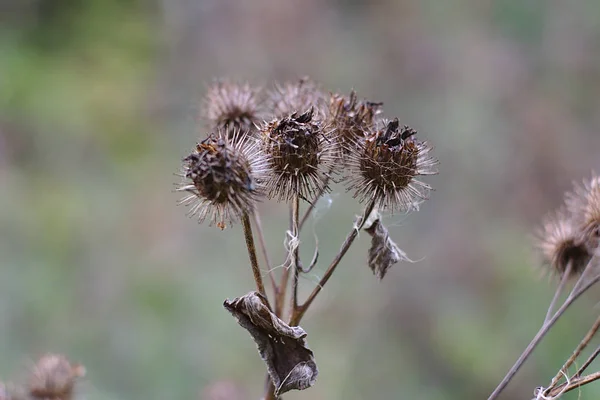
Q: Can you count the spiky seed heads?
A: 9